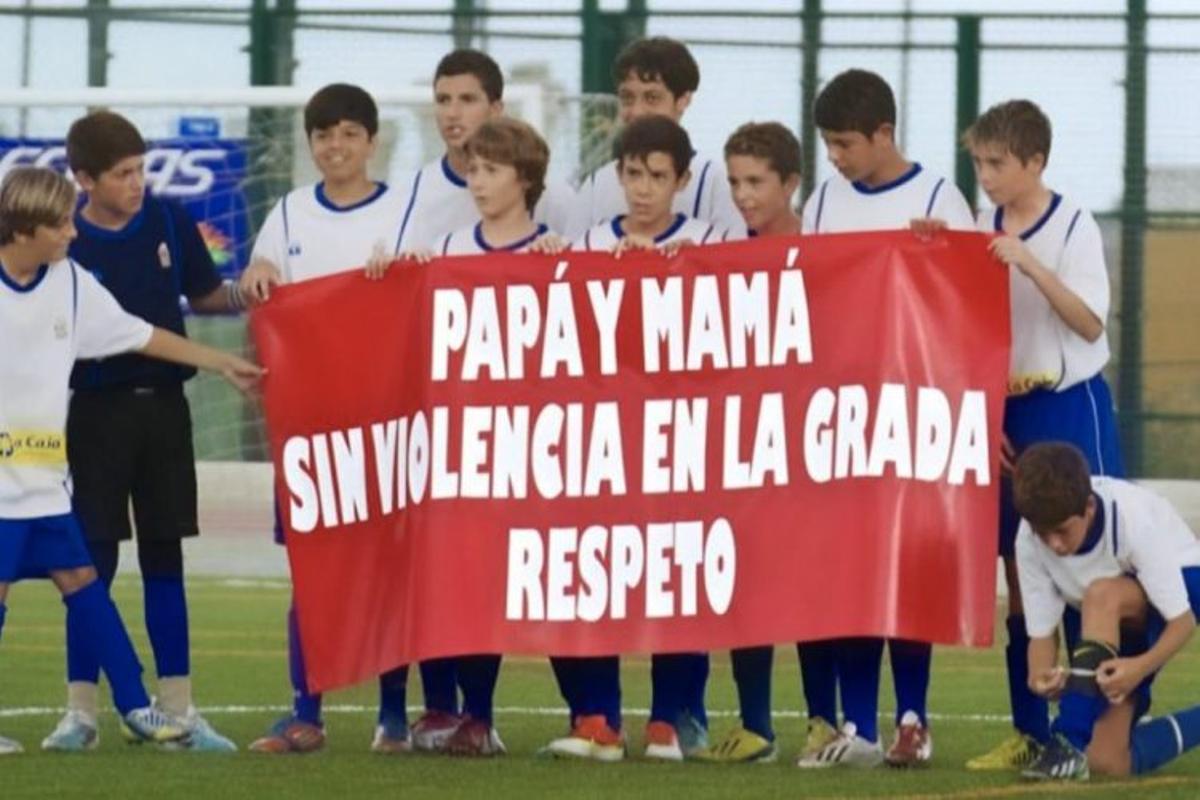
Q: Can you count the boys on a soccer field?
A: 11